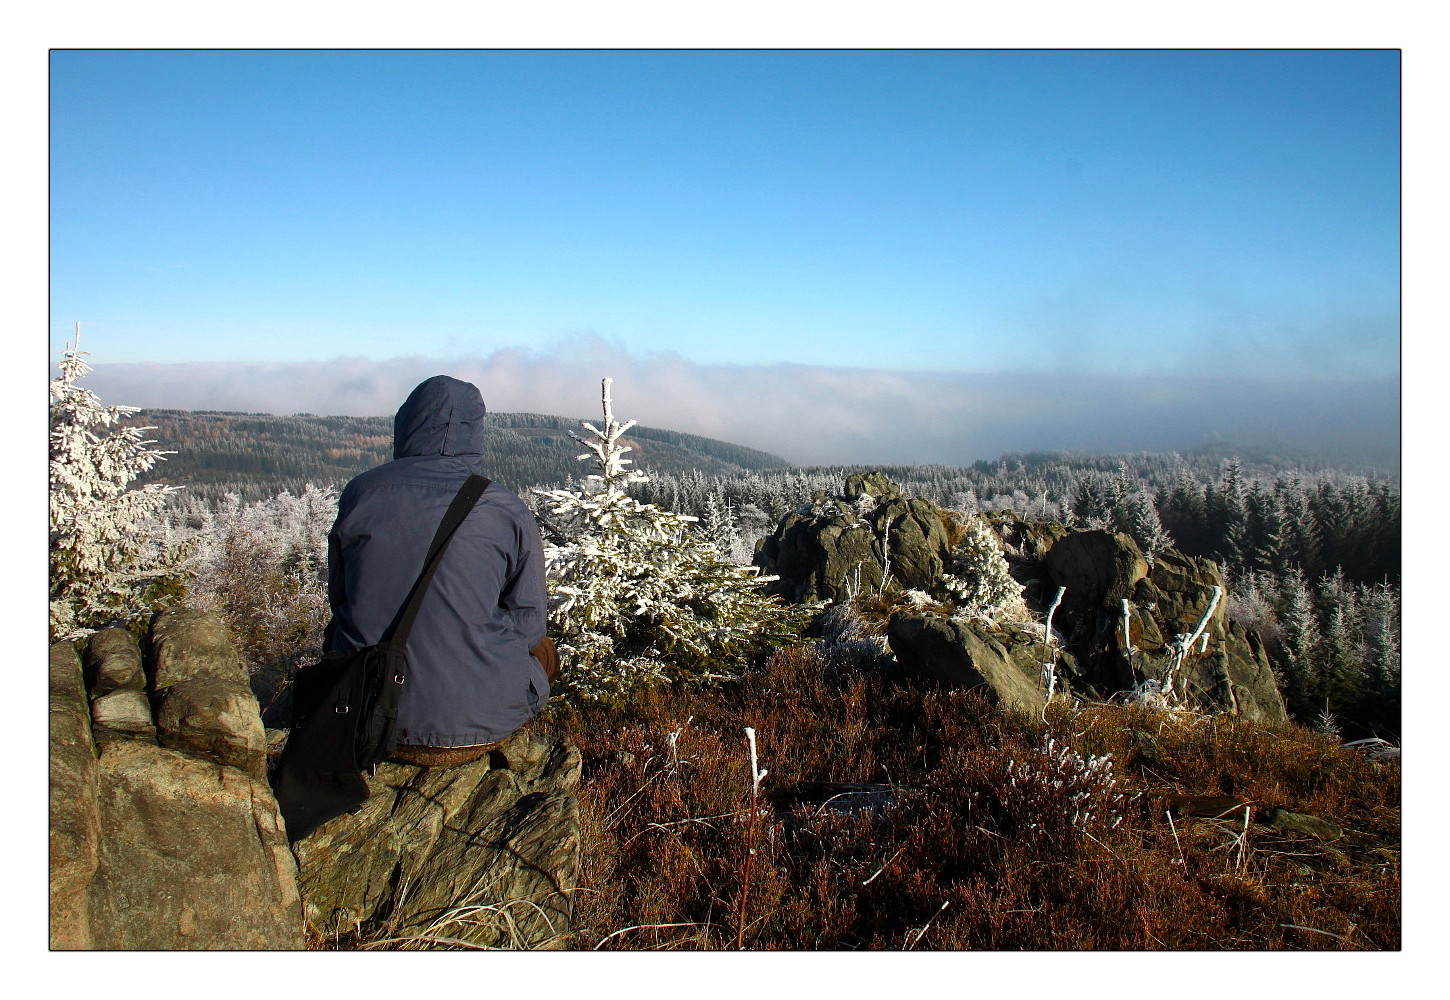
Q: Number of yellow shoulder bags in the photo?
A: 0